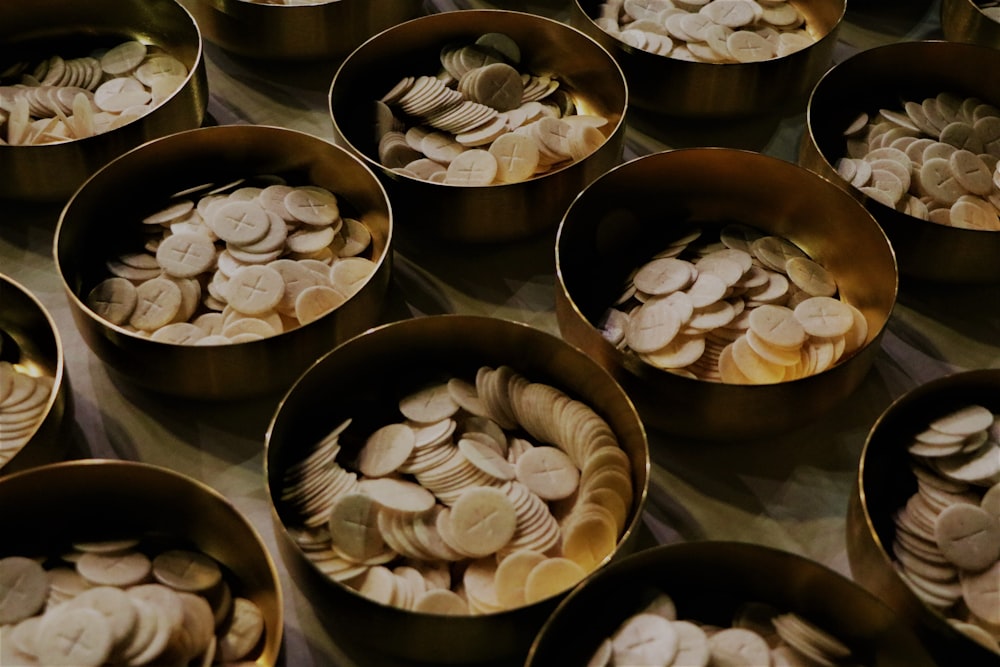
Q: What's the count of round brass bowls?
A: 13